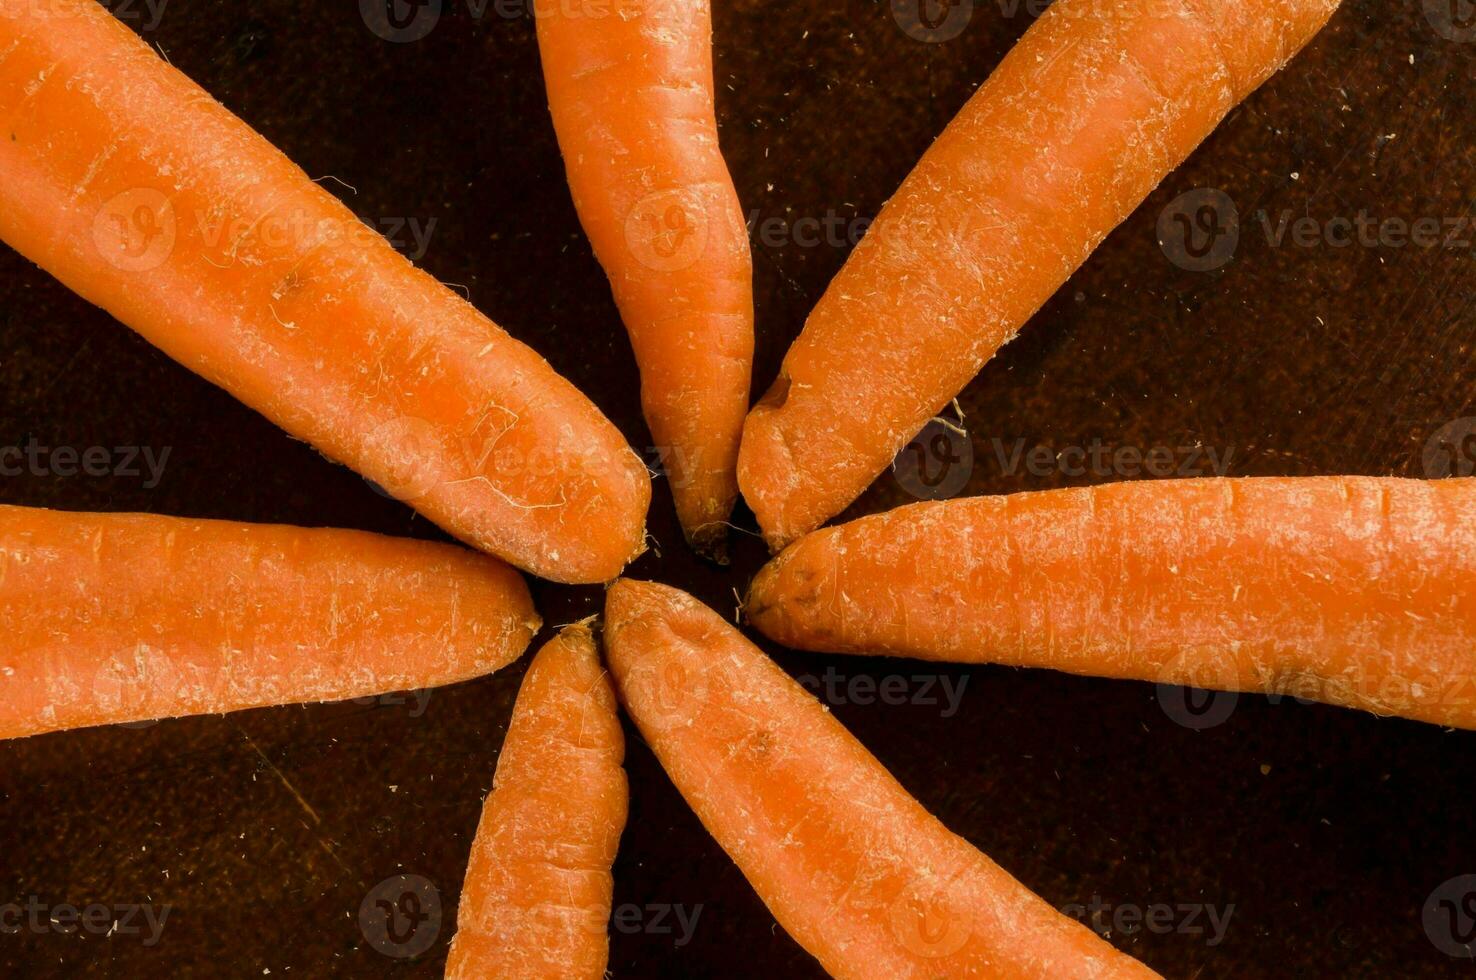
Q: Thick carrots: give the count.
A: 5